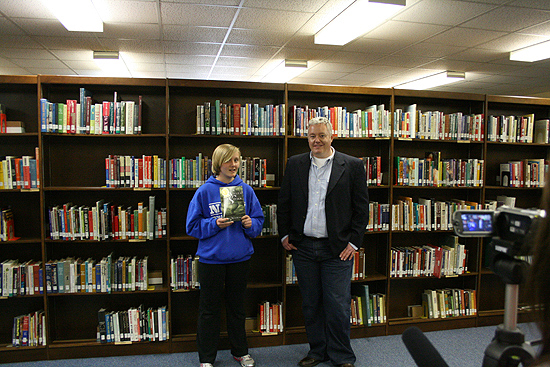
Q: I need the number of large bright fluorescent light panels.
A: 6